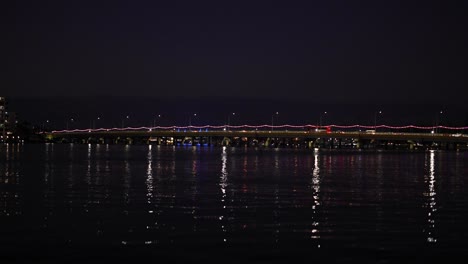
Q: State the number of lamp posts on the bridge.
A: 11